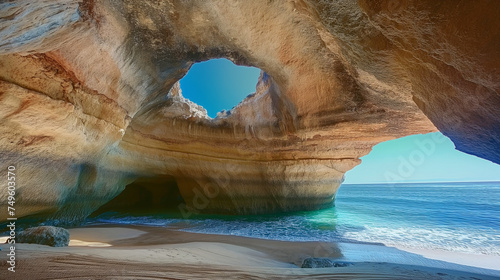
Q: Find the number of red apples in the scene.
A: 0